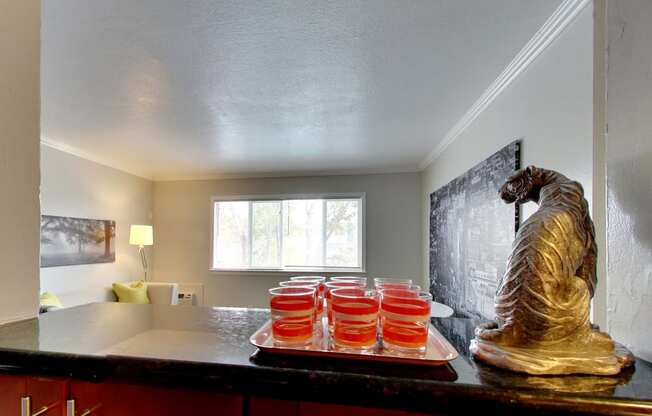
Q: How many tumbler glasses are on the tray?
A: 9